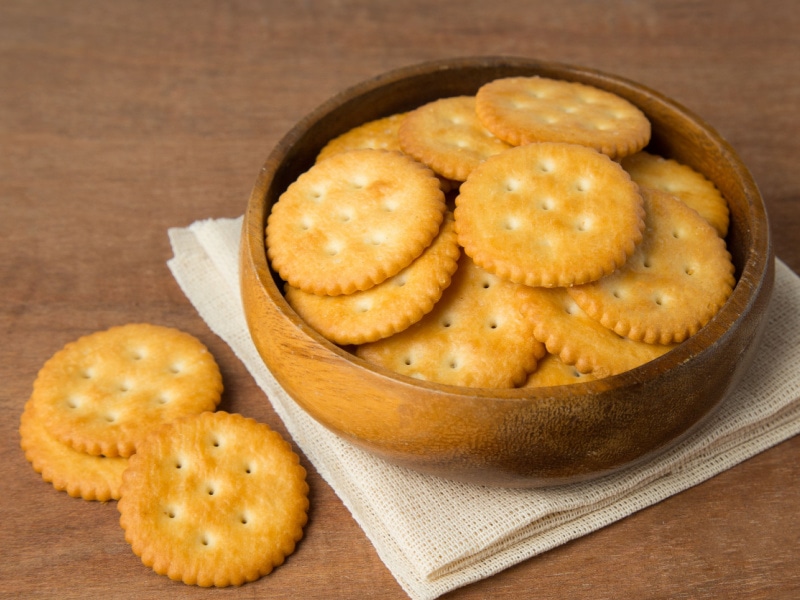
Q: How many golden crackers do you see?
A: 14